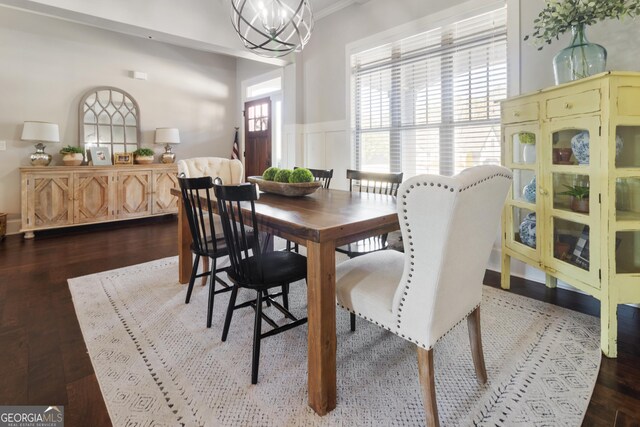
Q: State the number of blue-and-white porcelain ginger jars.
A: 3